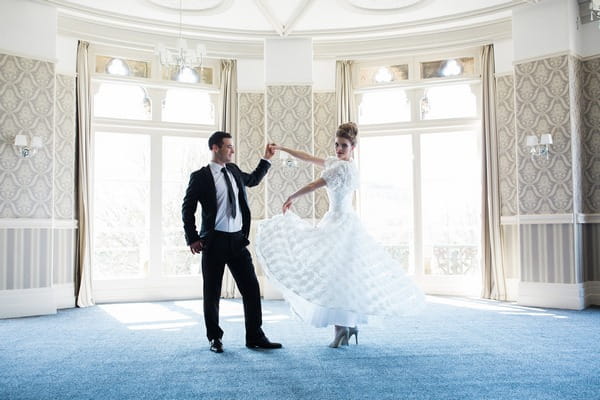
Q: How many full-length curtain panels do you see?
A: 4